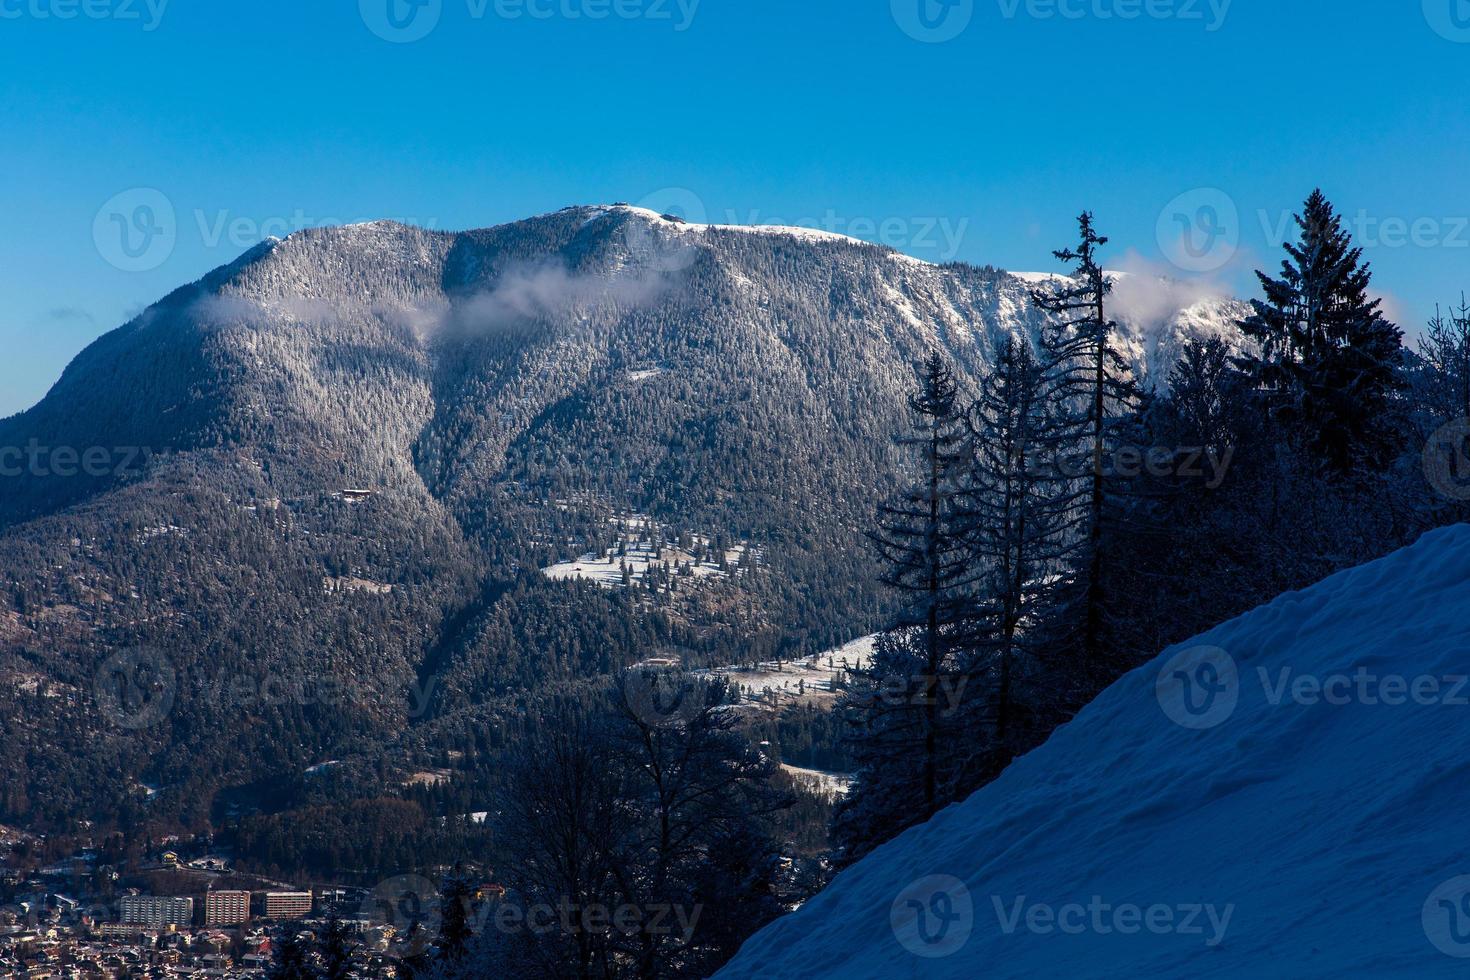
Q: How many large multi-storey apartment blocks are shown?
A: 3